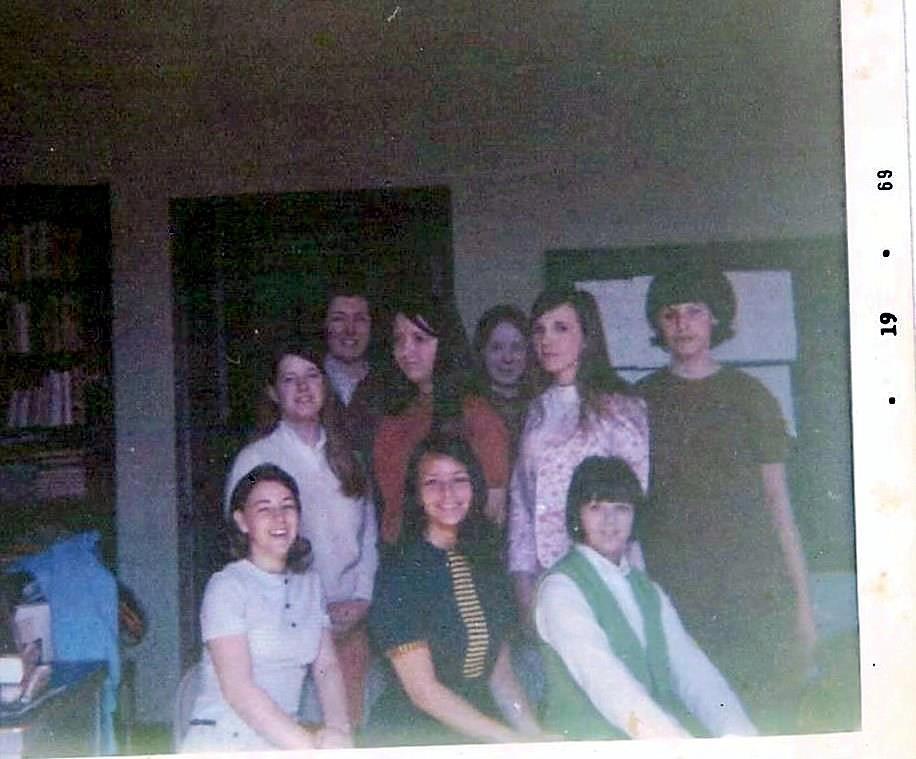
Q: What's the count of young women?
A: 9